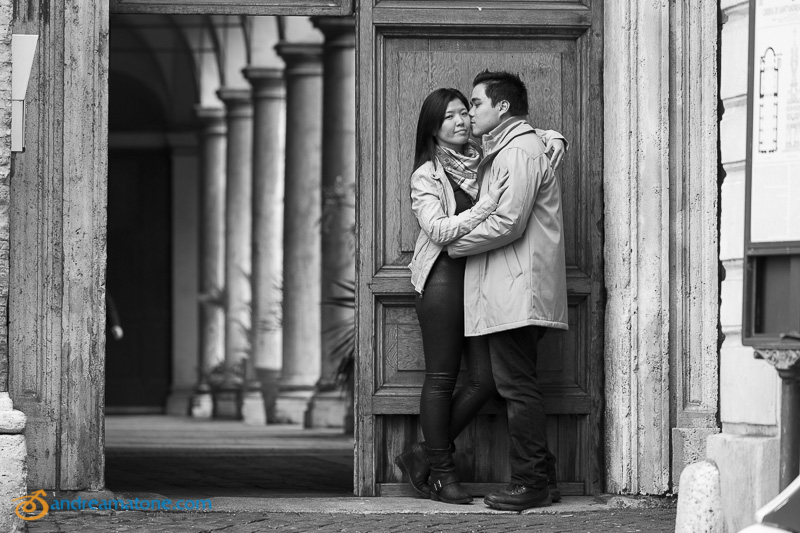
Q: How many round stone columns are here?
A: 5